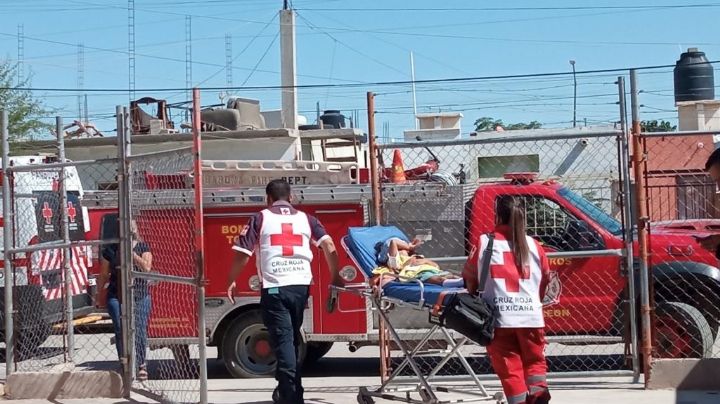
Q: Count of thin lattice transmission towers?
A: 5